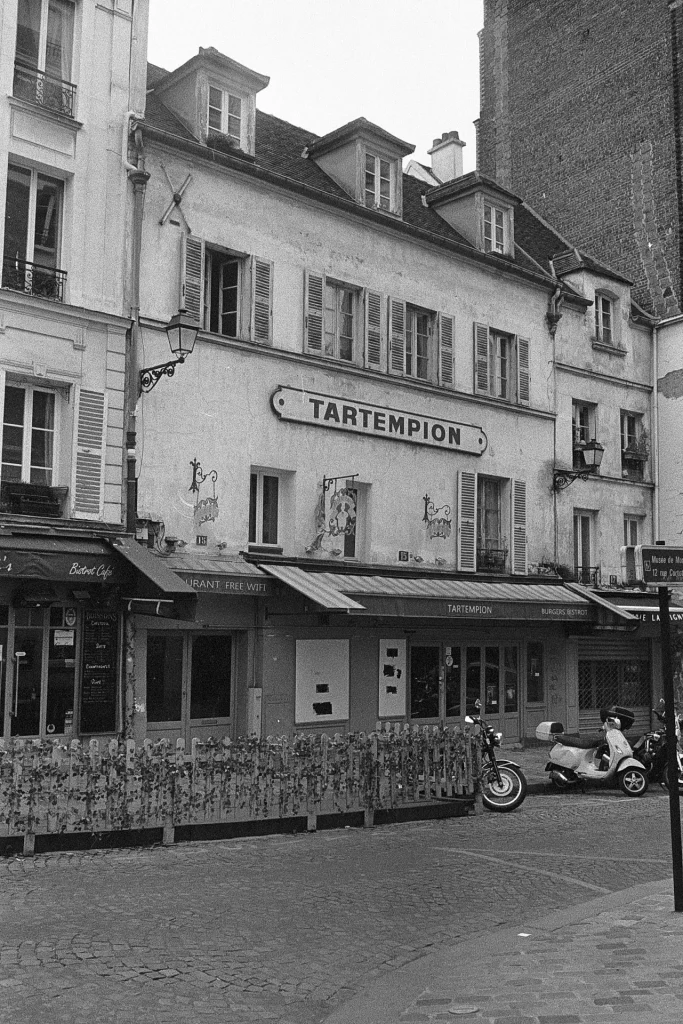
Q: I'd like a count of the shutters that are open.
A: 11